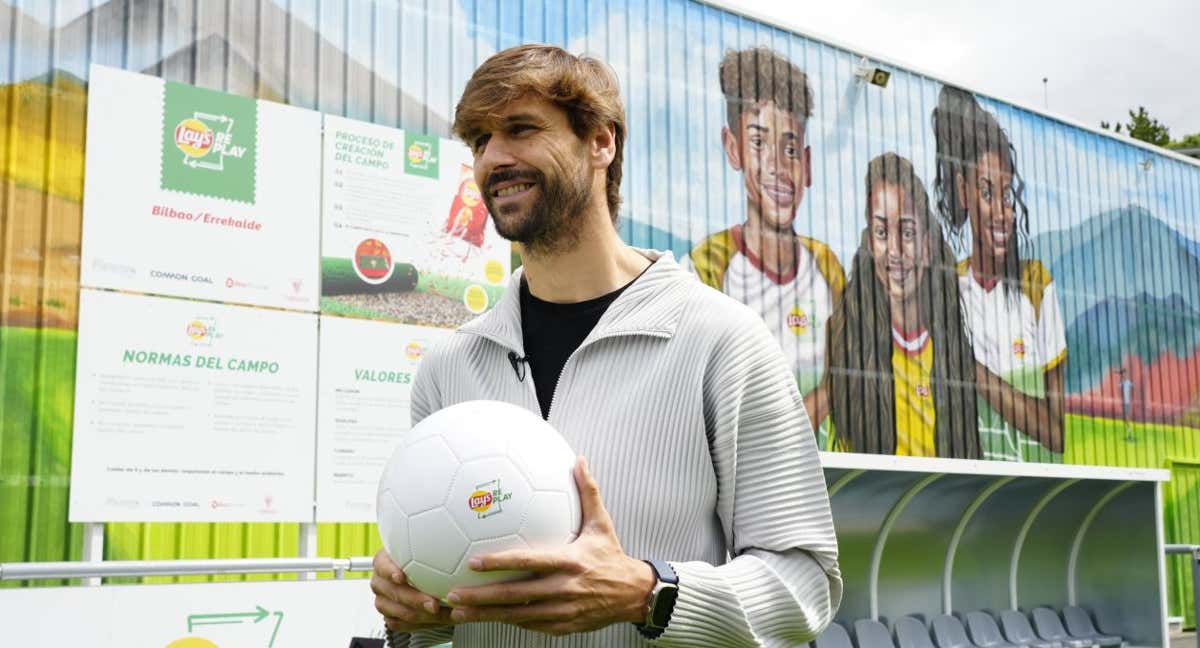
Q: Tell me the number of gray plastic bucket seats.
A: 8